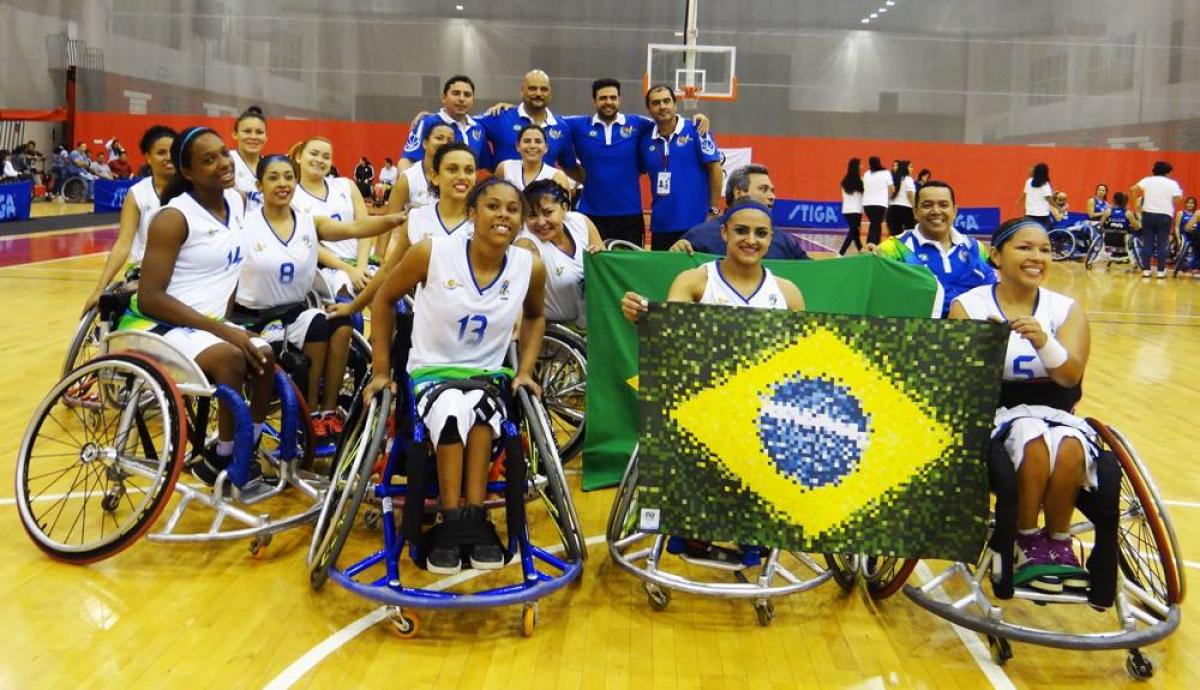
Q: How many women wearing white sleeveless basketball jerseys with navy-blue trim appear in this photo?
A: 12